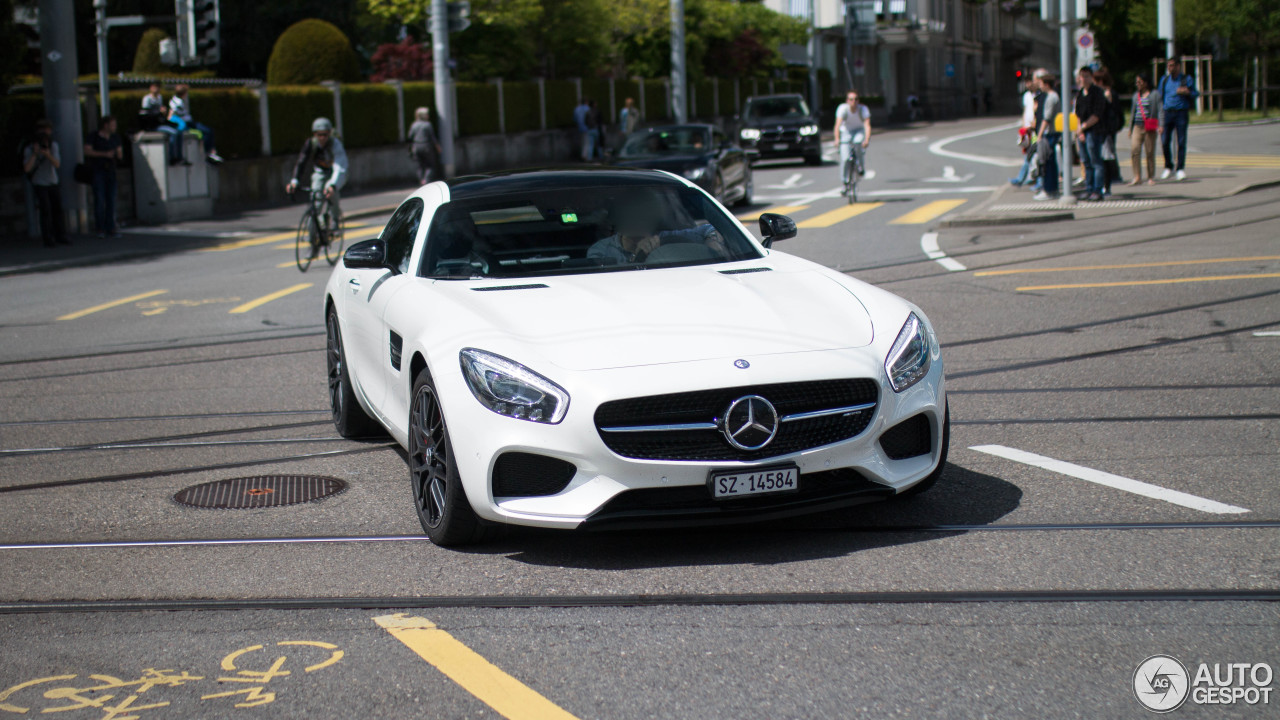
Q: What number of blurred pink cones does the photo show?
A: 0